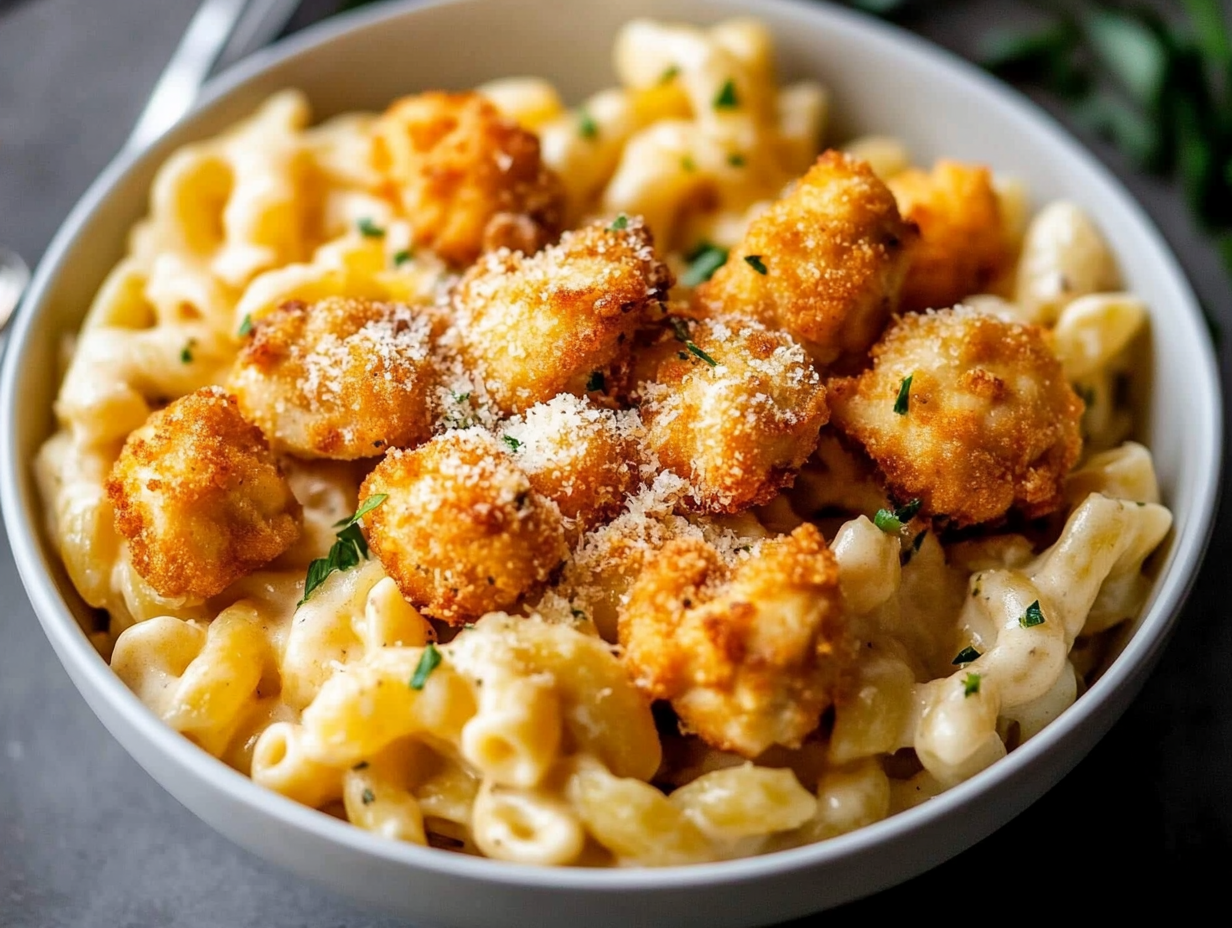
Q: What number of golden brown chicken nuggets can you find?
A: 11